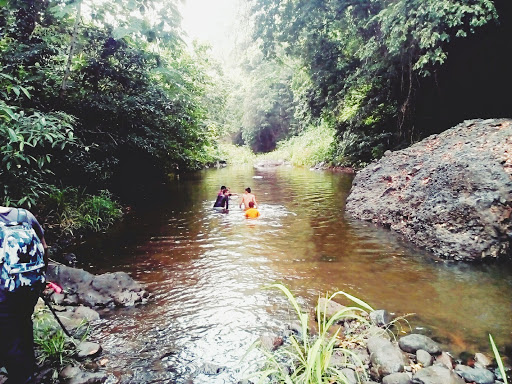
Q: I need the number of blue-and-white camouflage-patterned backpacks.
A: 1